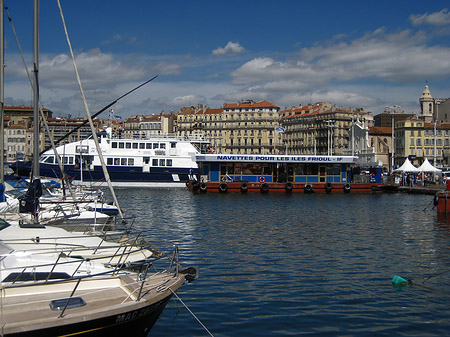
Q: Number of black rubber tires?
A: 8